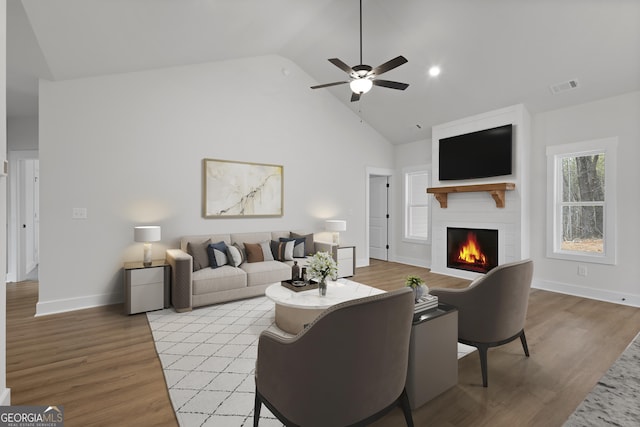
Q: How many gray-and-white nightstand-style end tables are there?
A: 2